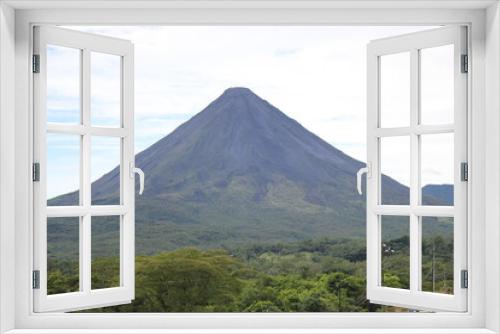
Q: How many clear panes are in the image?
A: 12